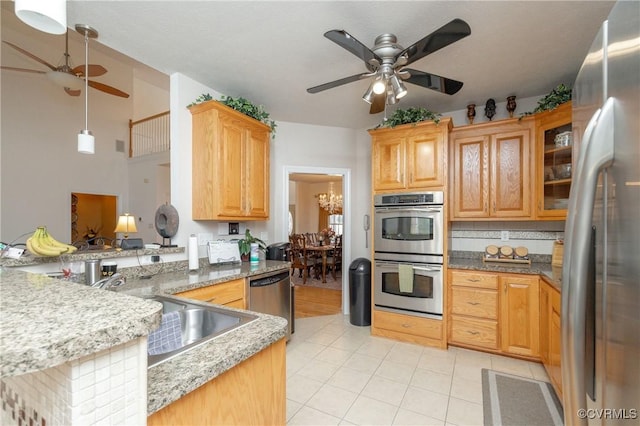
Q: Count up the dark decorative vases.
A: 3